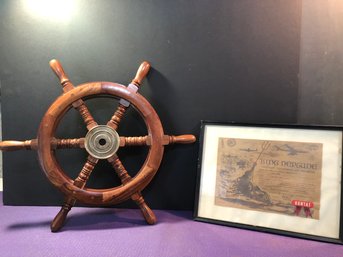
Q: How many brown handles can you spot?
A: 6